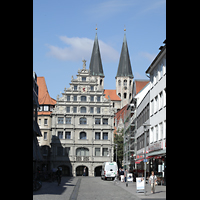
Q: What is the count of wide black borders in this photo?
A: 2